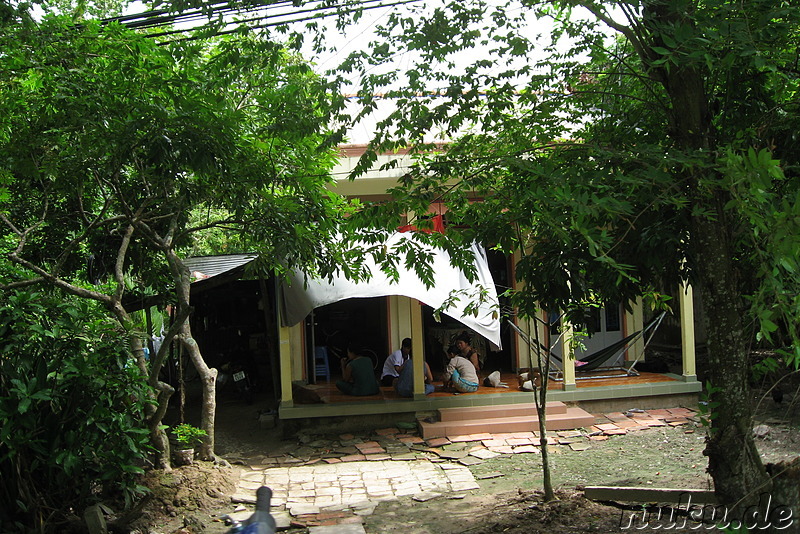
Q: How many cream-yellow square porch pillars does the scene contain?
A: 4